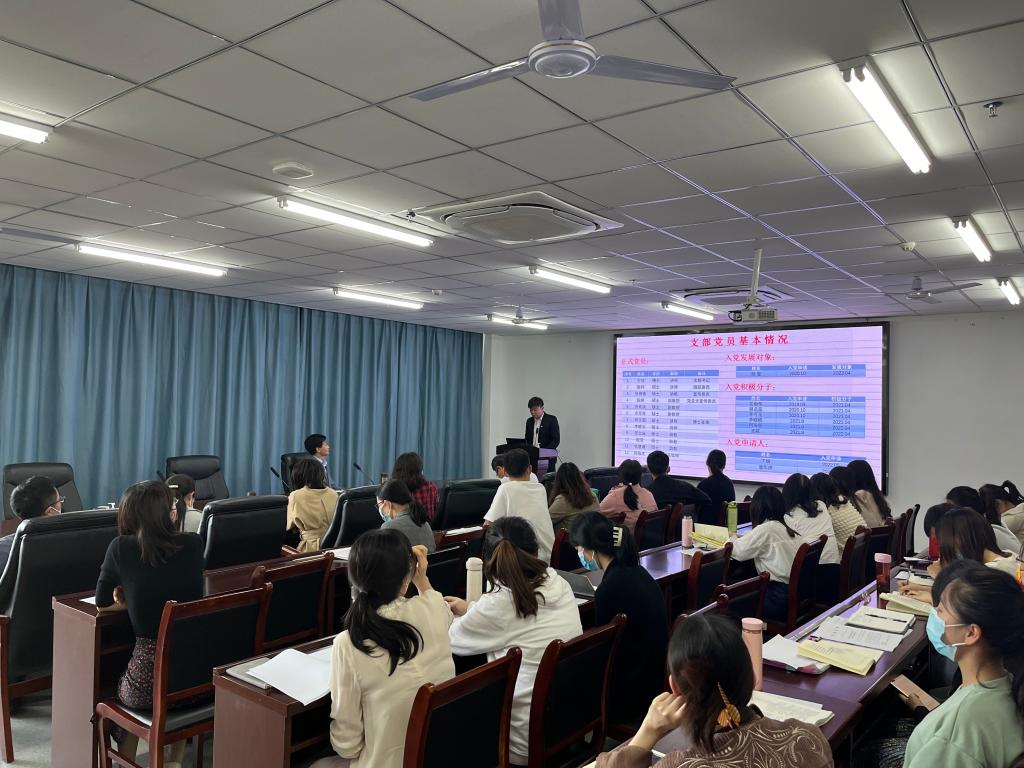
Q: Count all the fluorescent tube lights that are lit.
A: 10